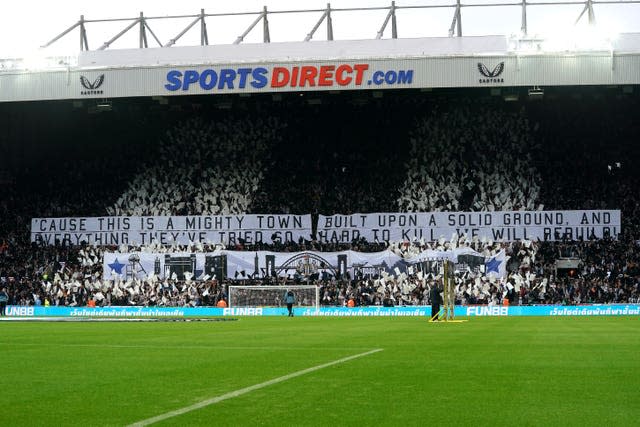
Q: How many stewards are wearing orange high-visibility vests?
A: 4